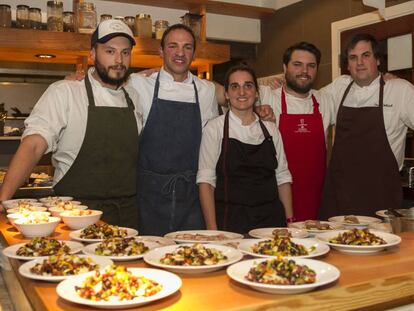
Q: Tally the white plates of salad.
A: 9